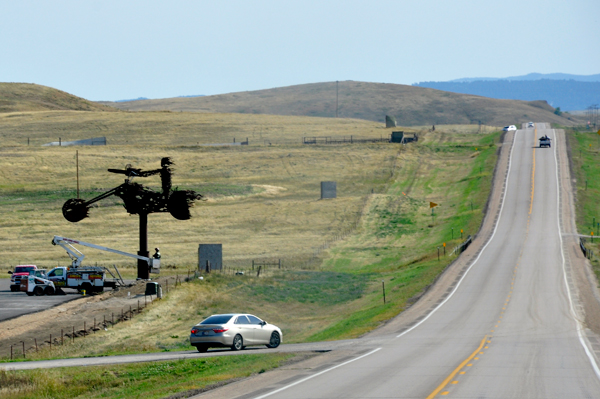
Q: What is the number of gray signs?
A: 2